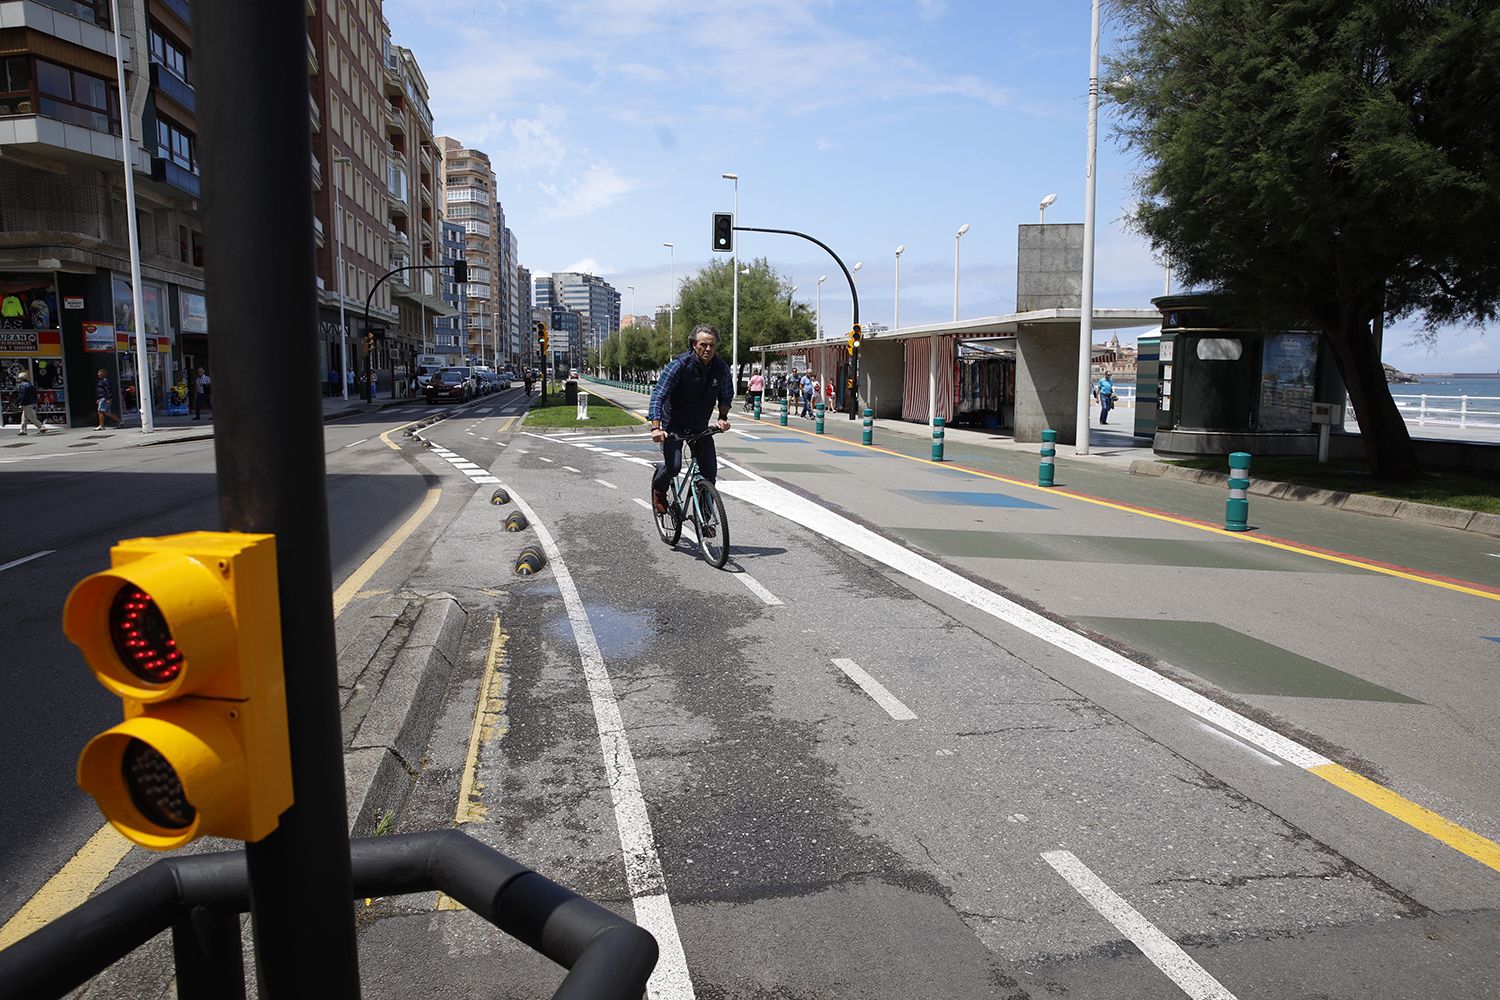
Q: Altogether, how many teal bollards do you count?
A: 7